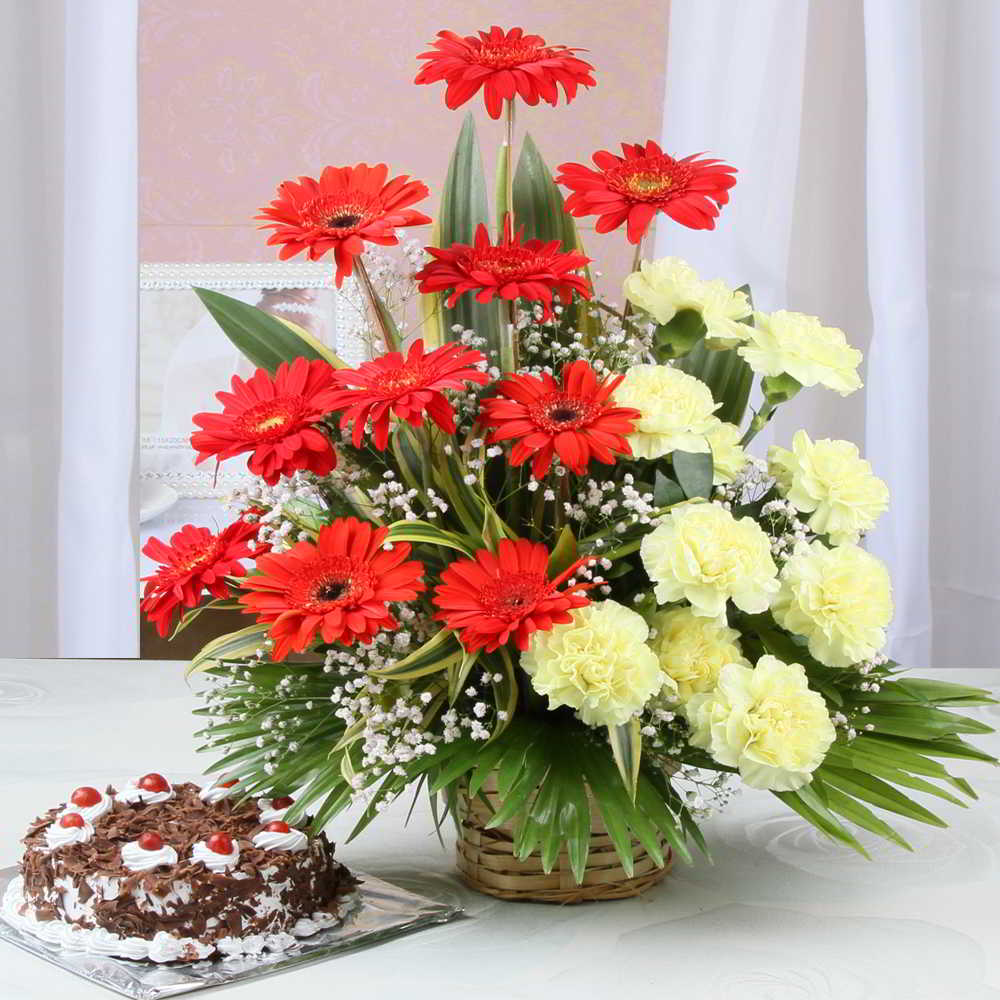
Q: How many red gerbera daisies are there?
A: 10